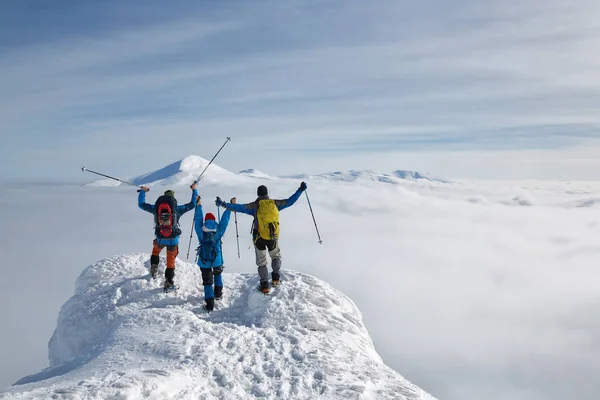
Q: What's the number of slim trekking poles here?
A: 6